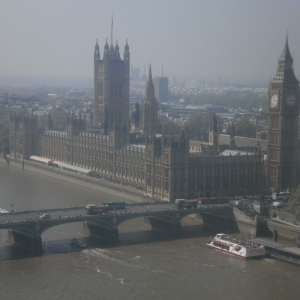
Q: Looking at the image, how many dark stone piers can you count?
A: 3